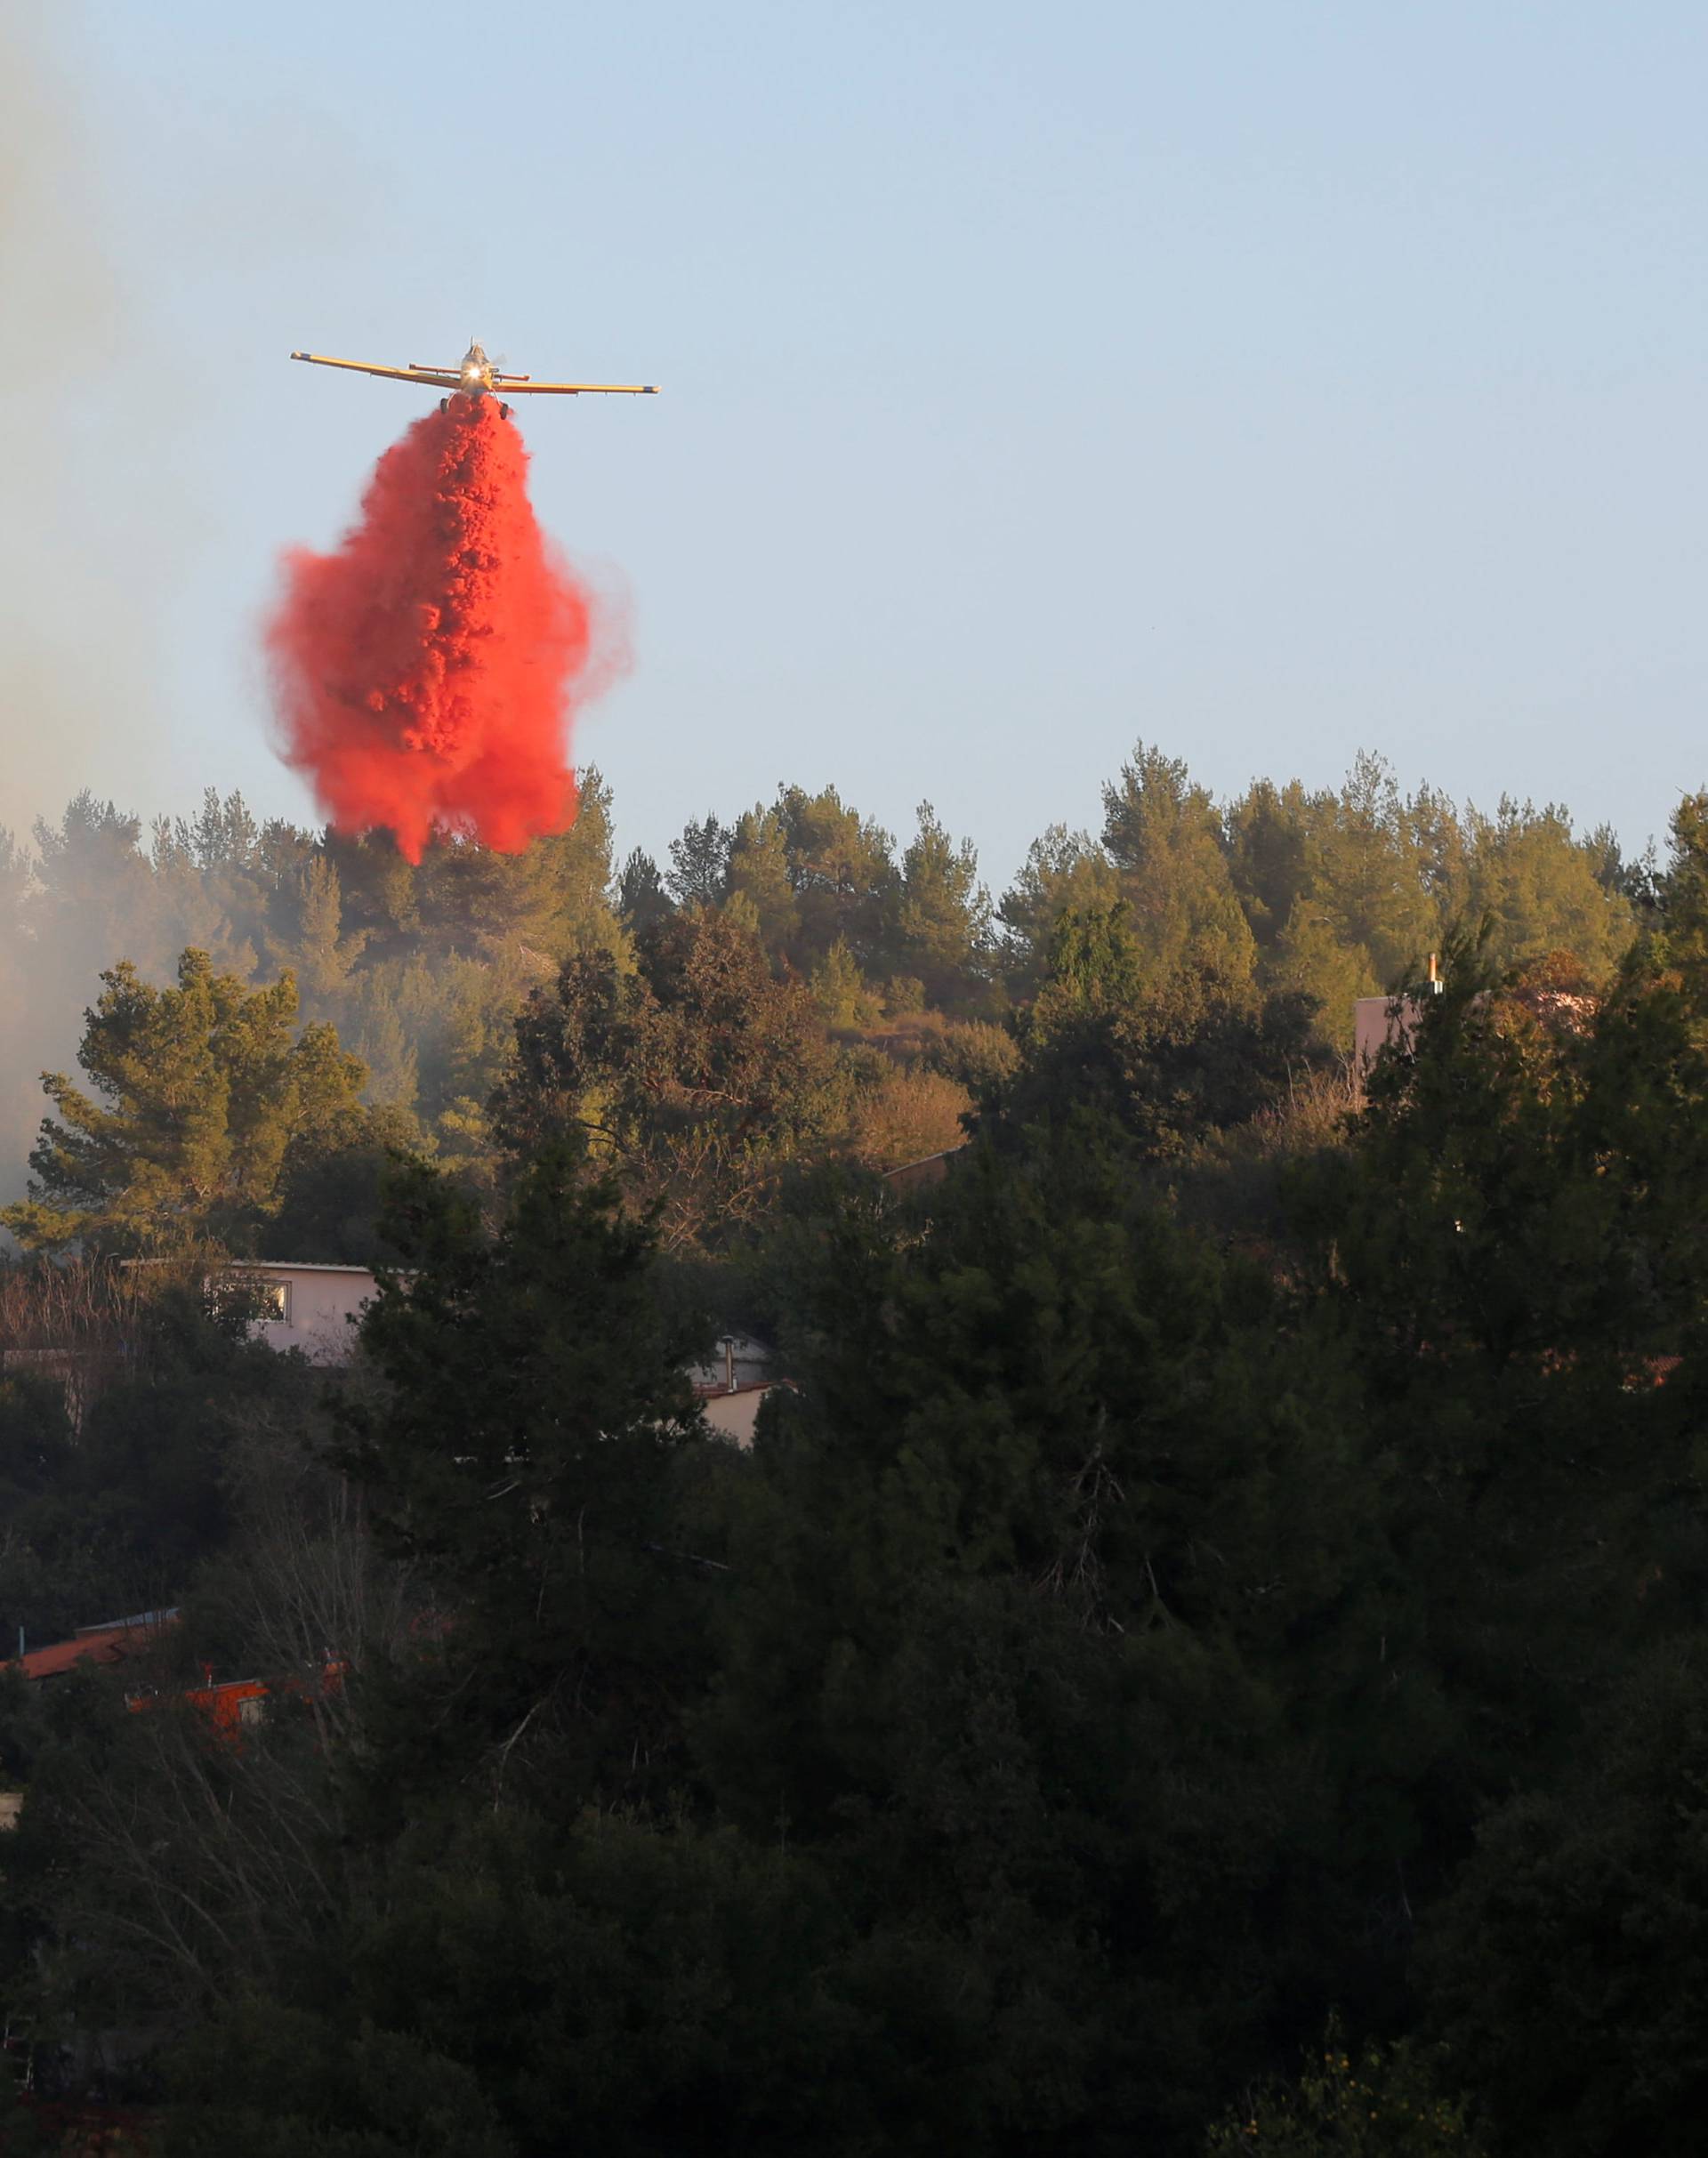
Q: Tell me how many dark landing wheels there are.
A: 2